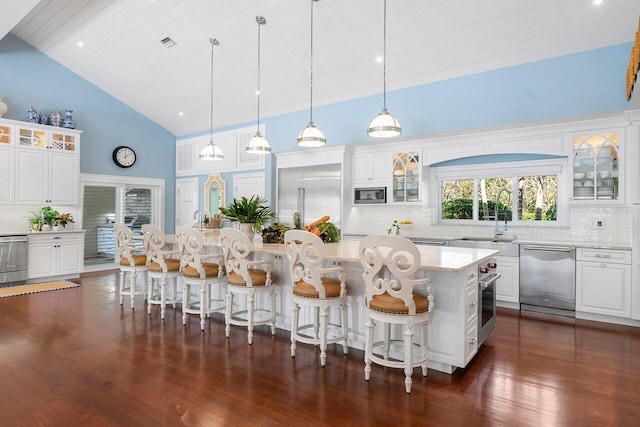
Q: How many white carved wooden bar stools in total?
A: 6